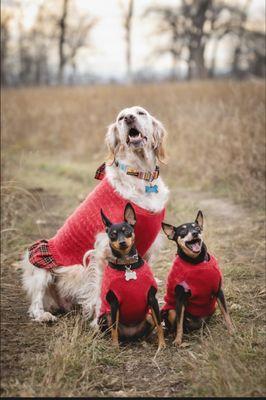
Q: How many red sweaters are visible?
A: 3